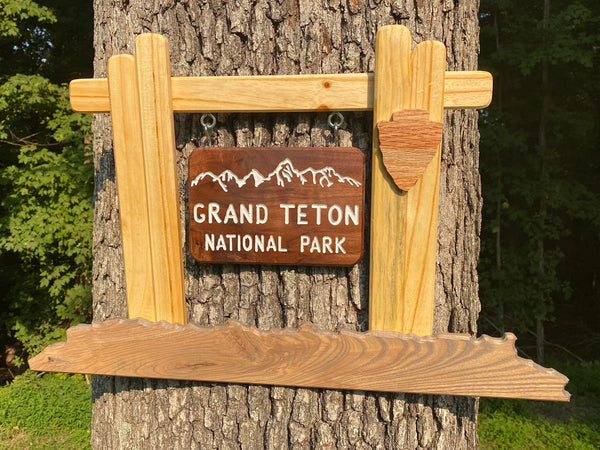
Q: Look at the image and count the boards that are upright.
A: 4